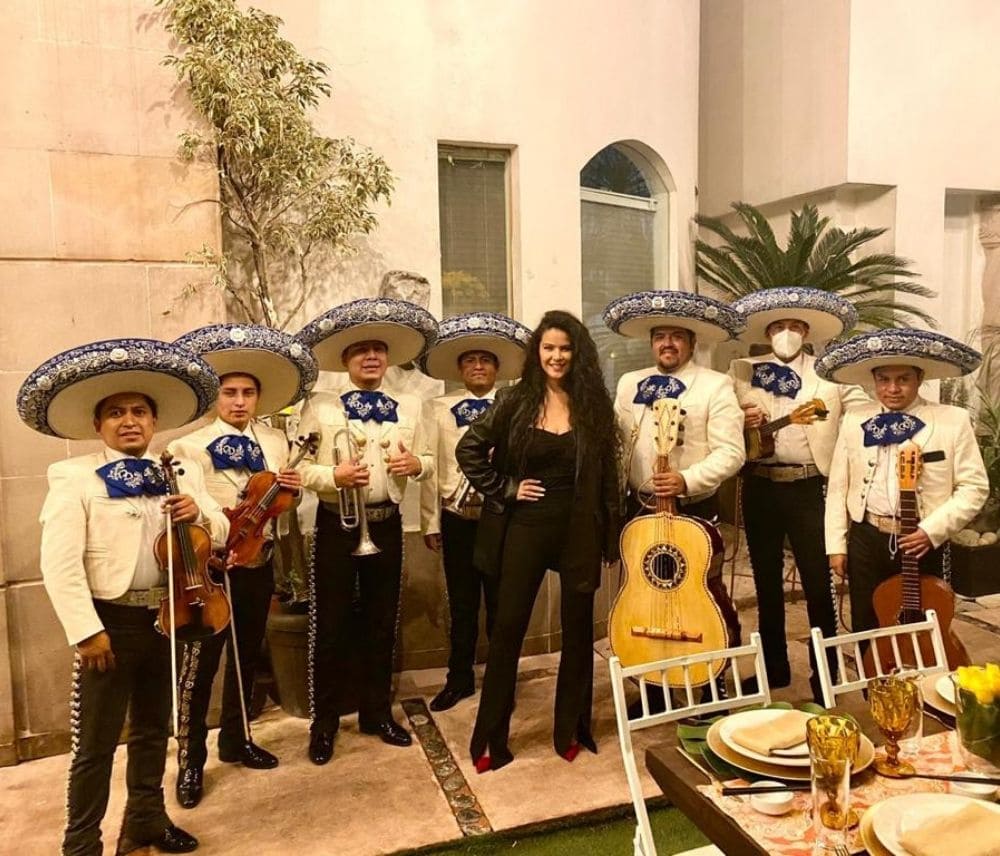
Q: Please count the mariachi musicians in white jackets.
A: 7